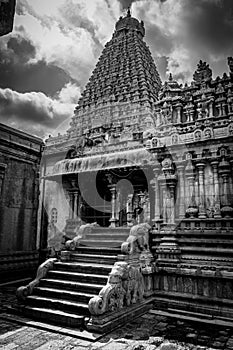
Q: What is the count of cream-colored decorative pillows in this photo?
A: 0